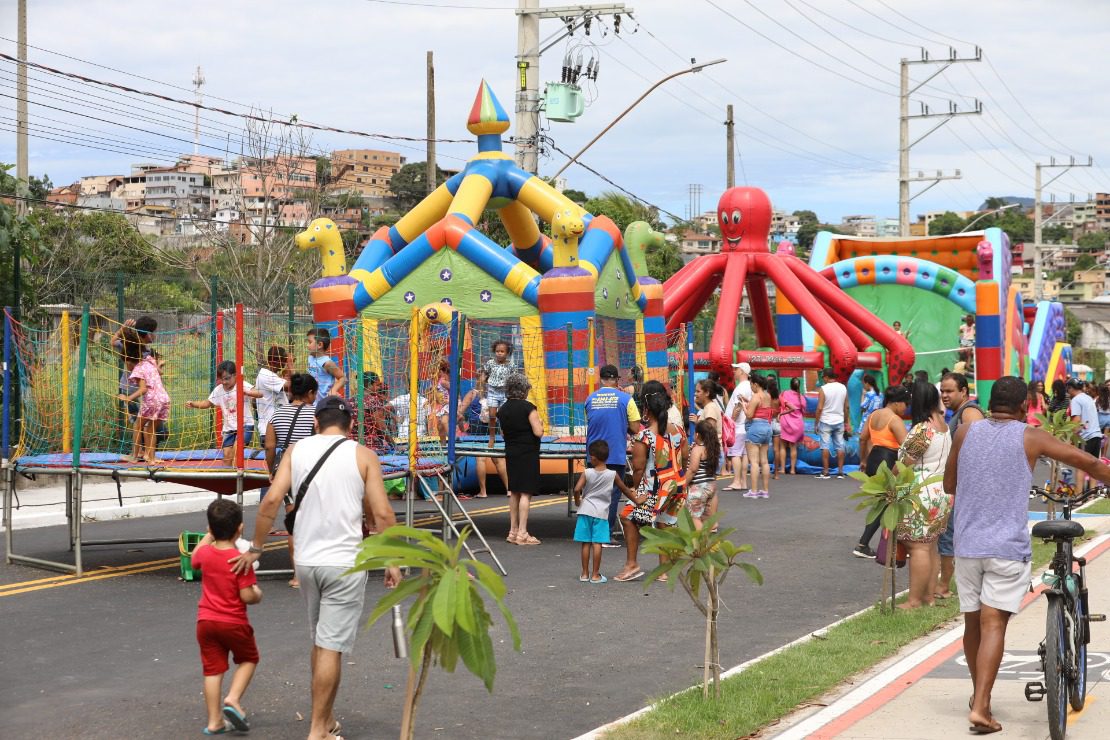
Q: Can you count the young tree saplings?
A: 4